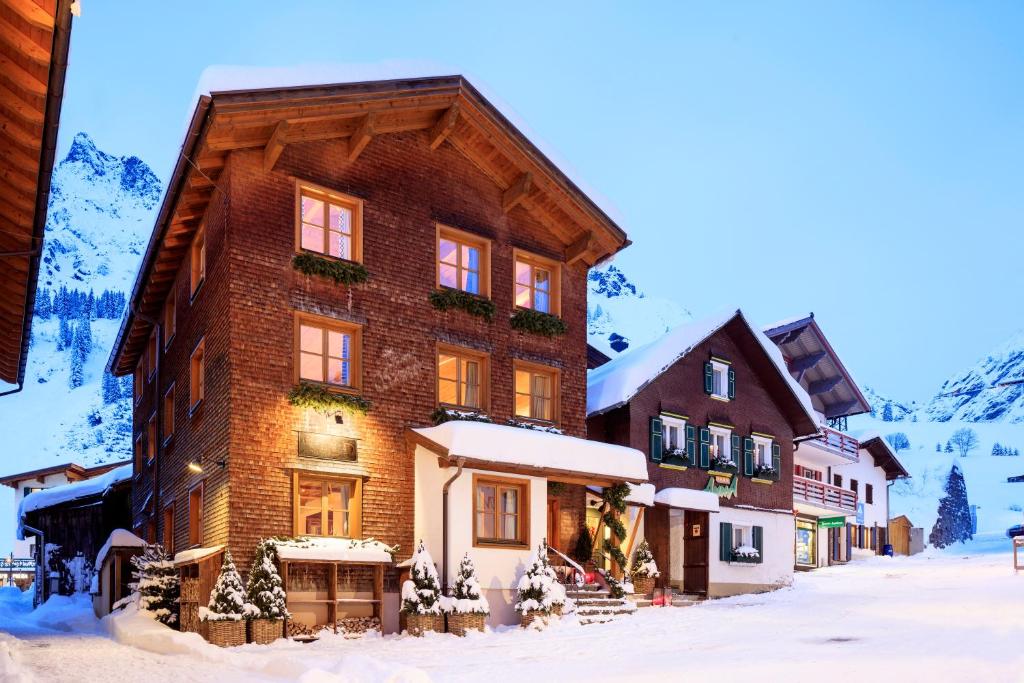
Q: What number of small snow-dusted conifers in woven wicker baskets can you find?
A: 6